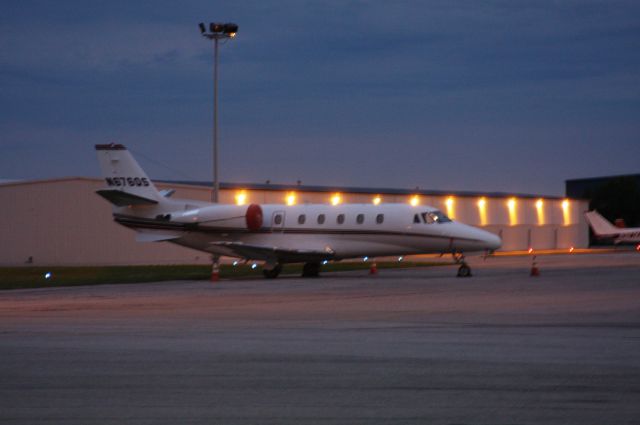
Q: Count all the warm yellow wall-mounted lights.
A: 10